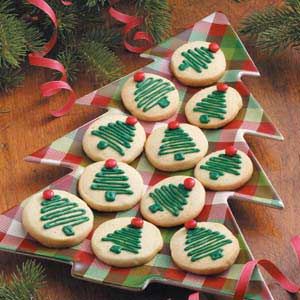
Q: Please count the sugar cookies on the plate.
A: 11